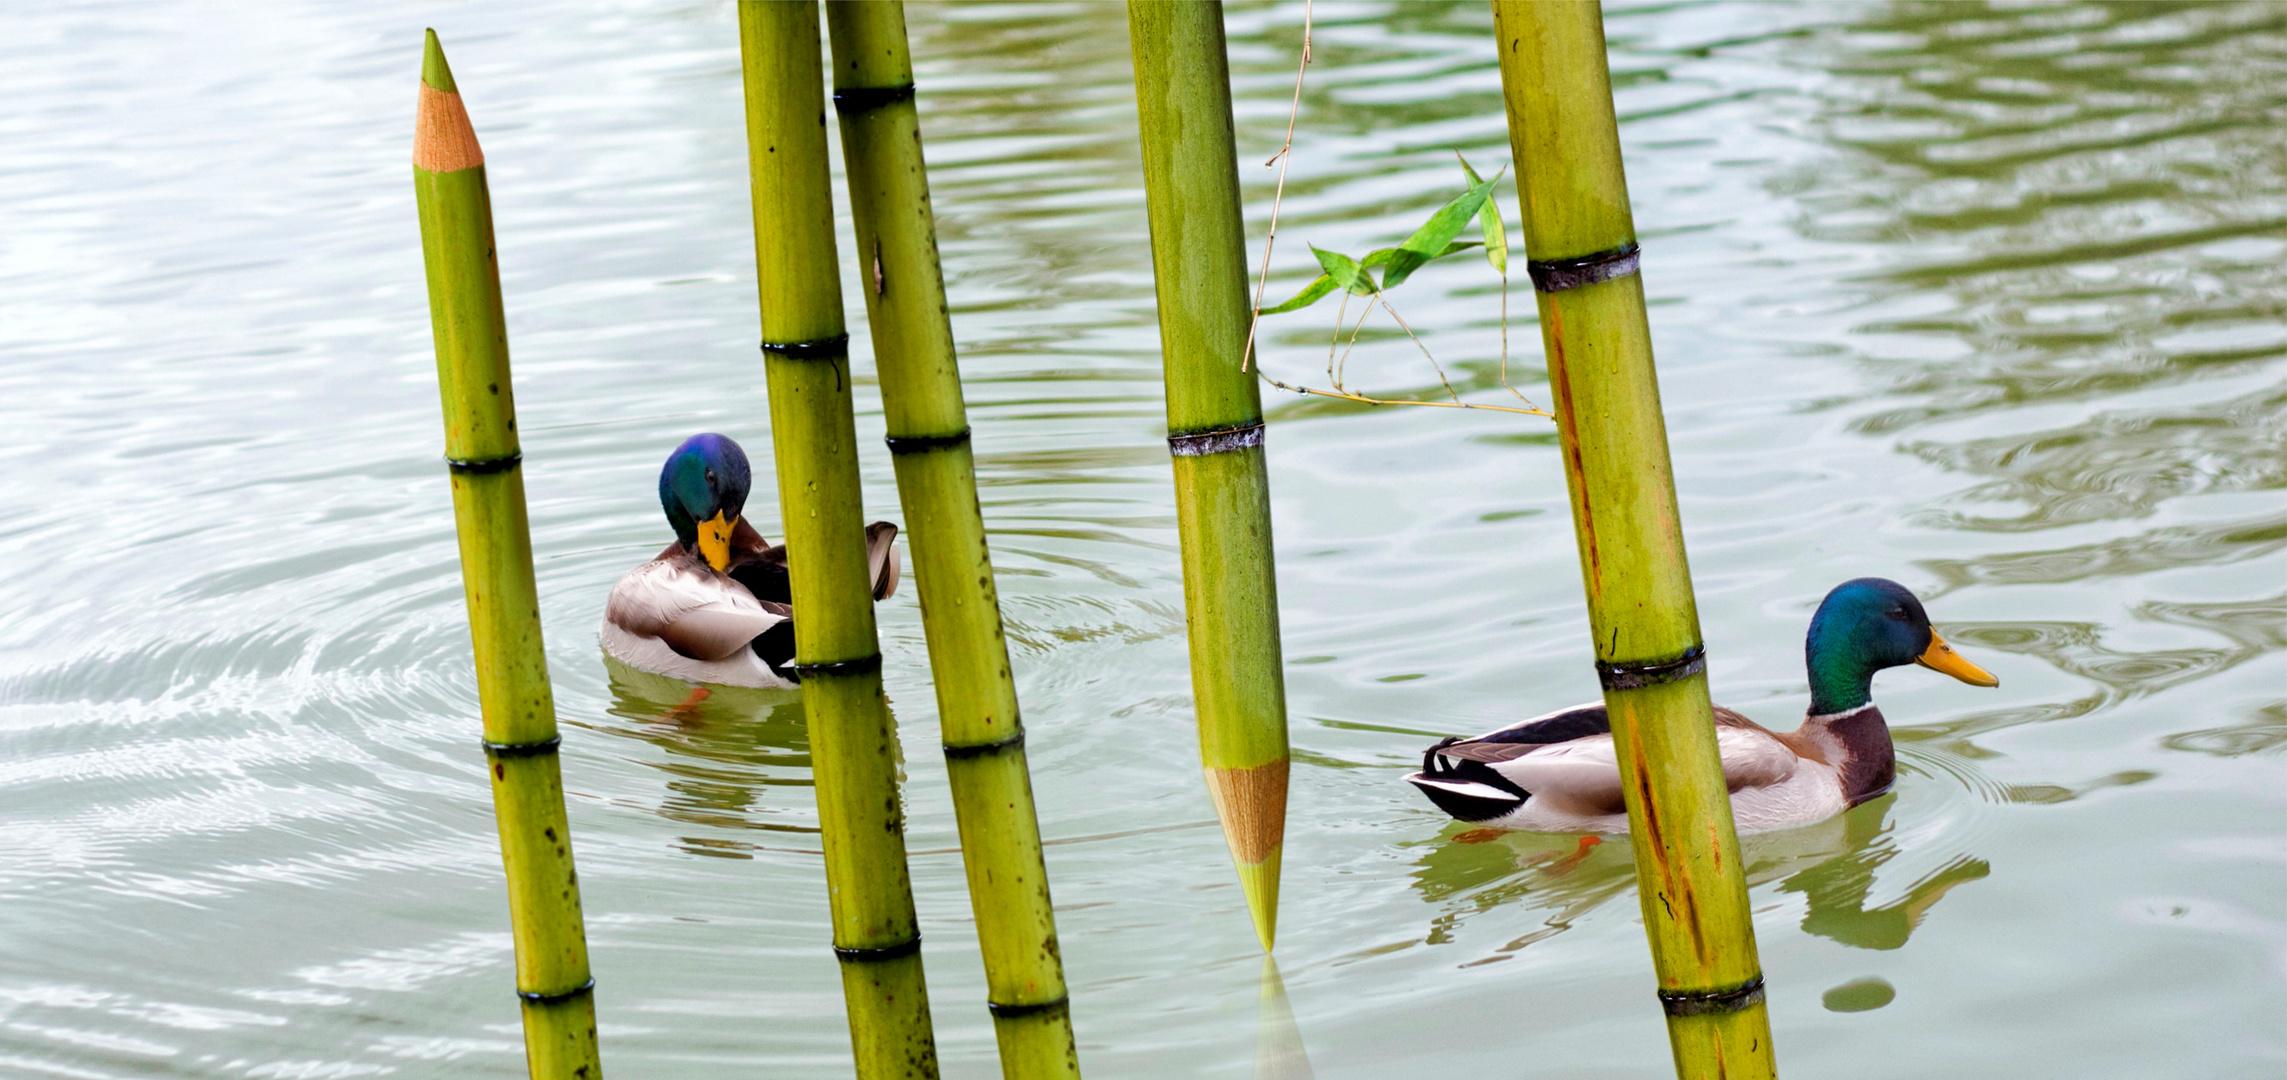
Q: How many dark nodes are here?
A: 14